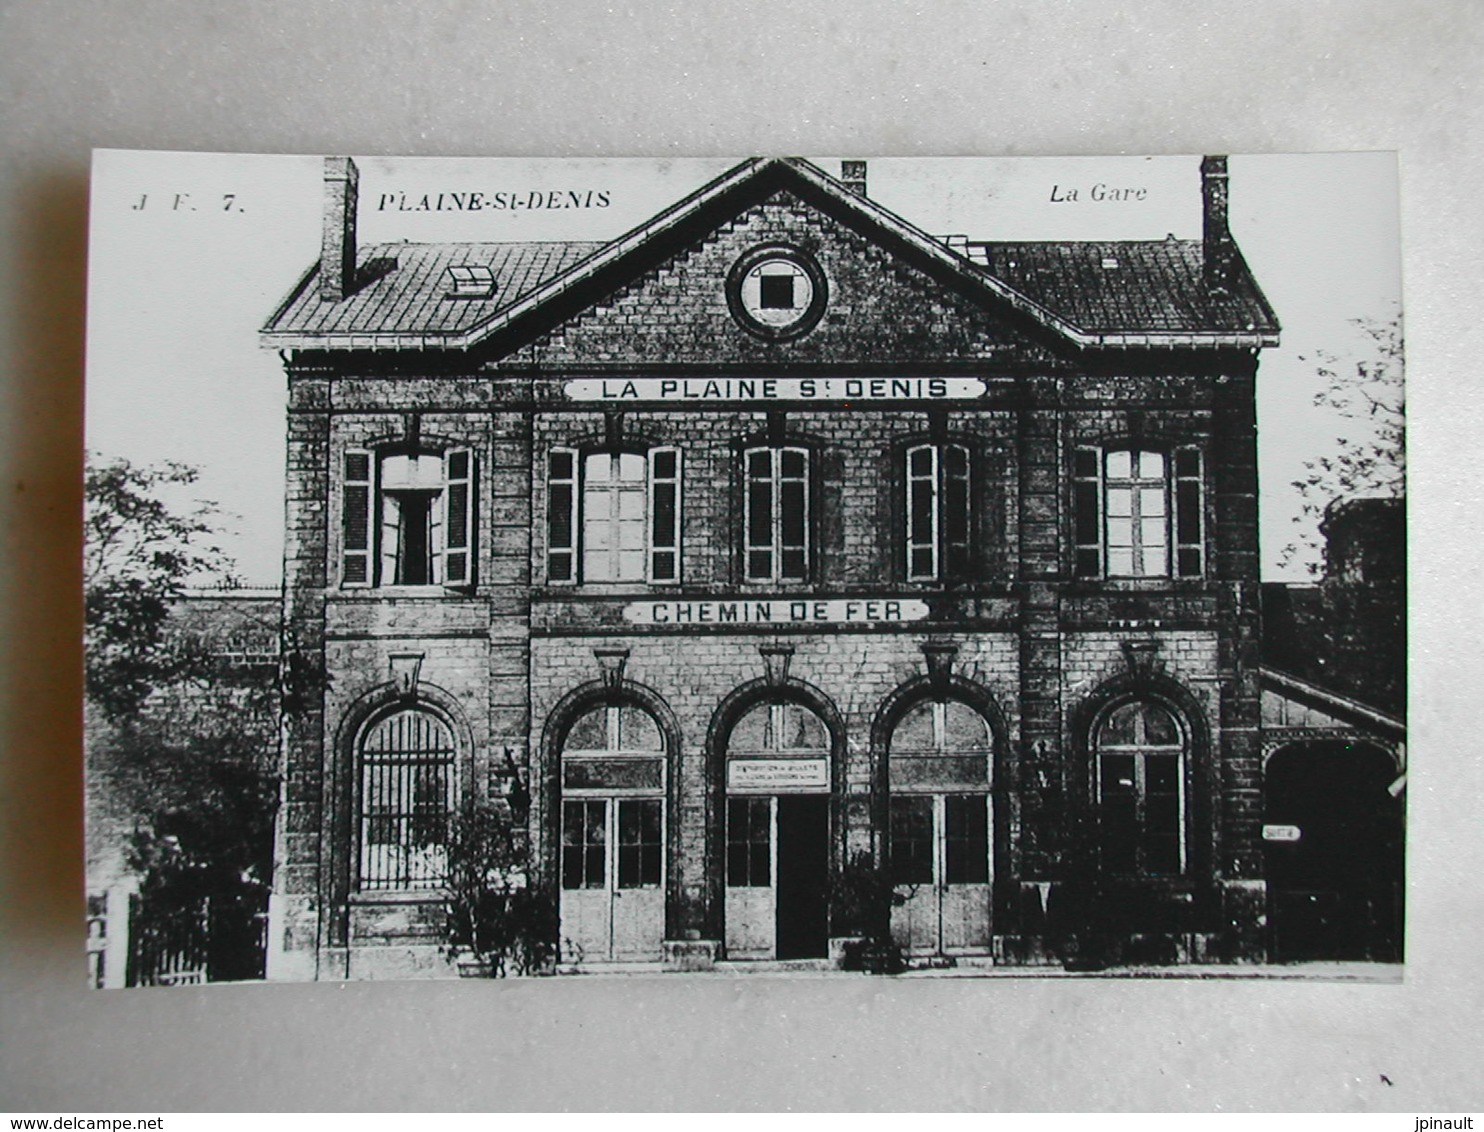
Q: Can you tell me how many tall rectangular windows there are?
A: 5